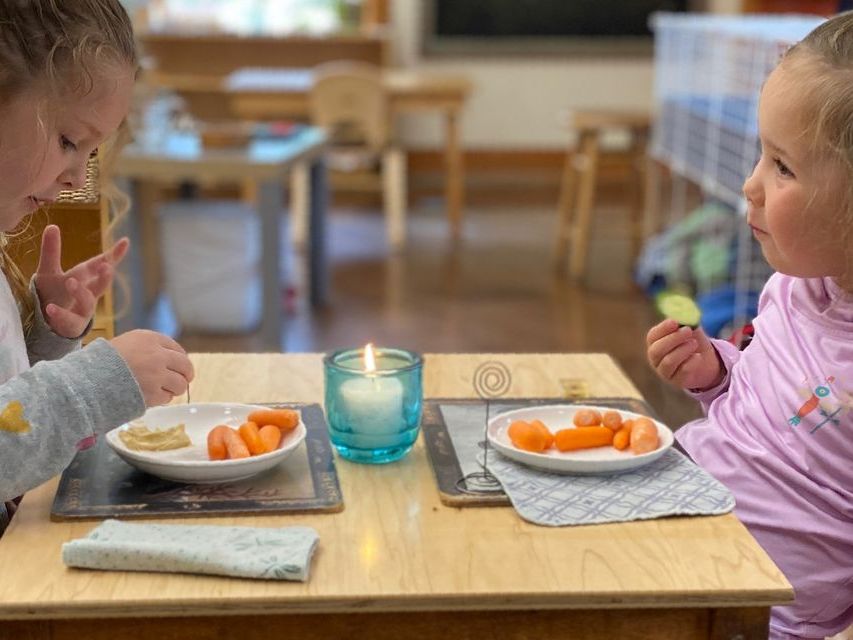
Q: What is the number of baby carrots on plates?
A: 12